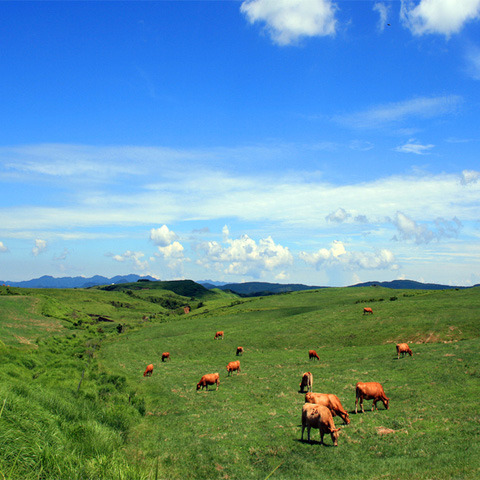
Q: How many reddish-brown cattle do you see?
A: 13